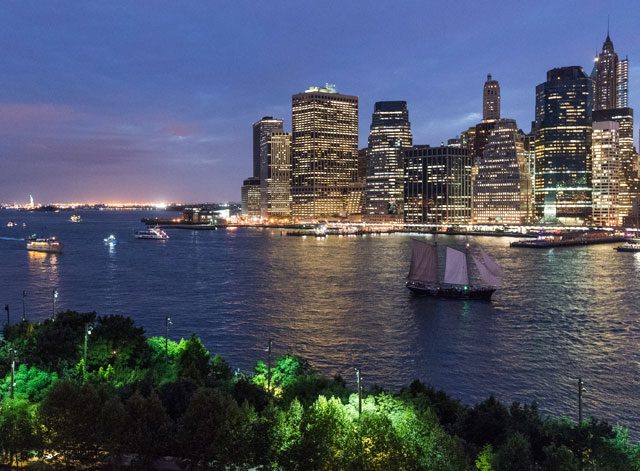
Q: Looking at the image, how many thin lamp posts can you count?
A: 9